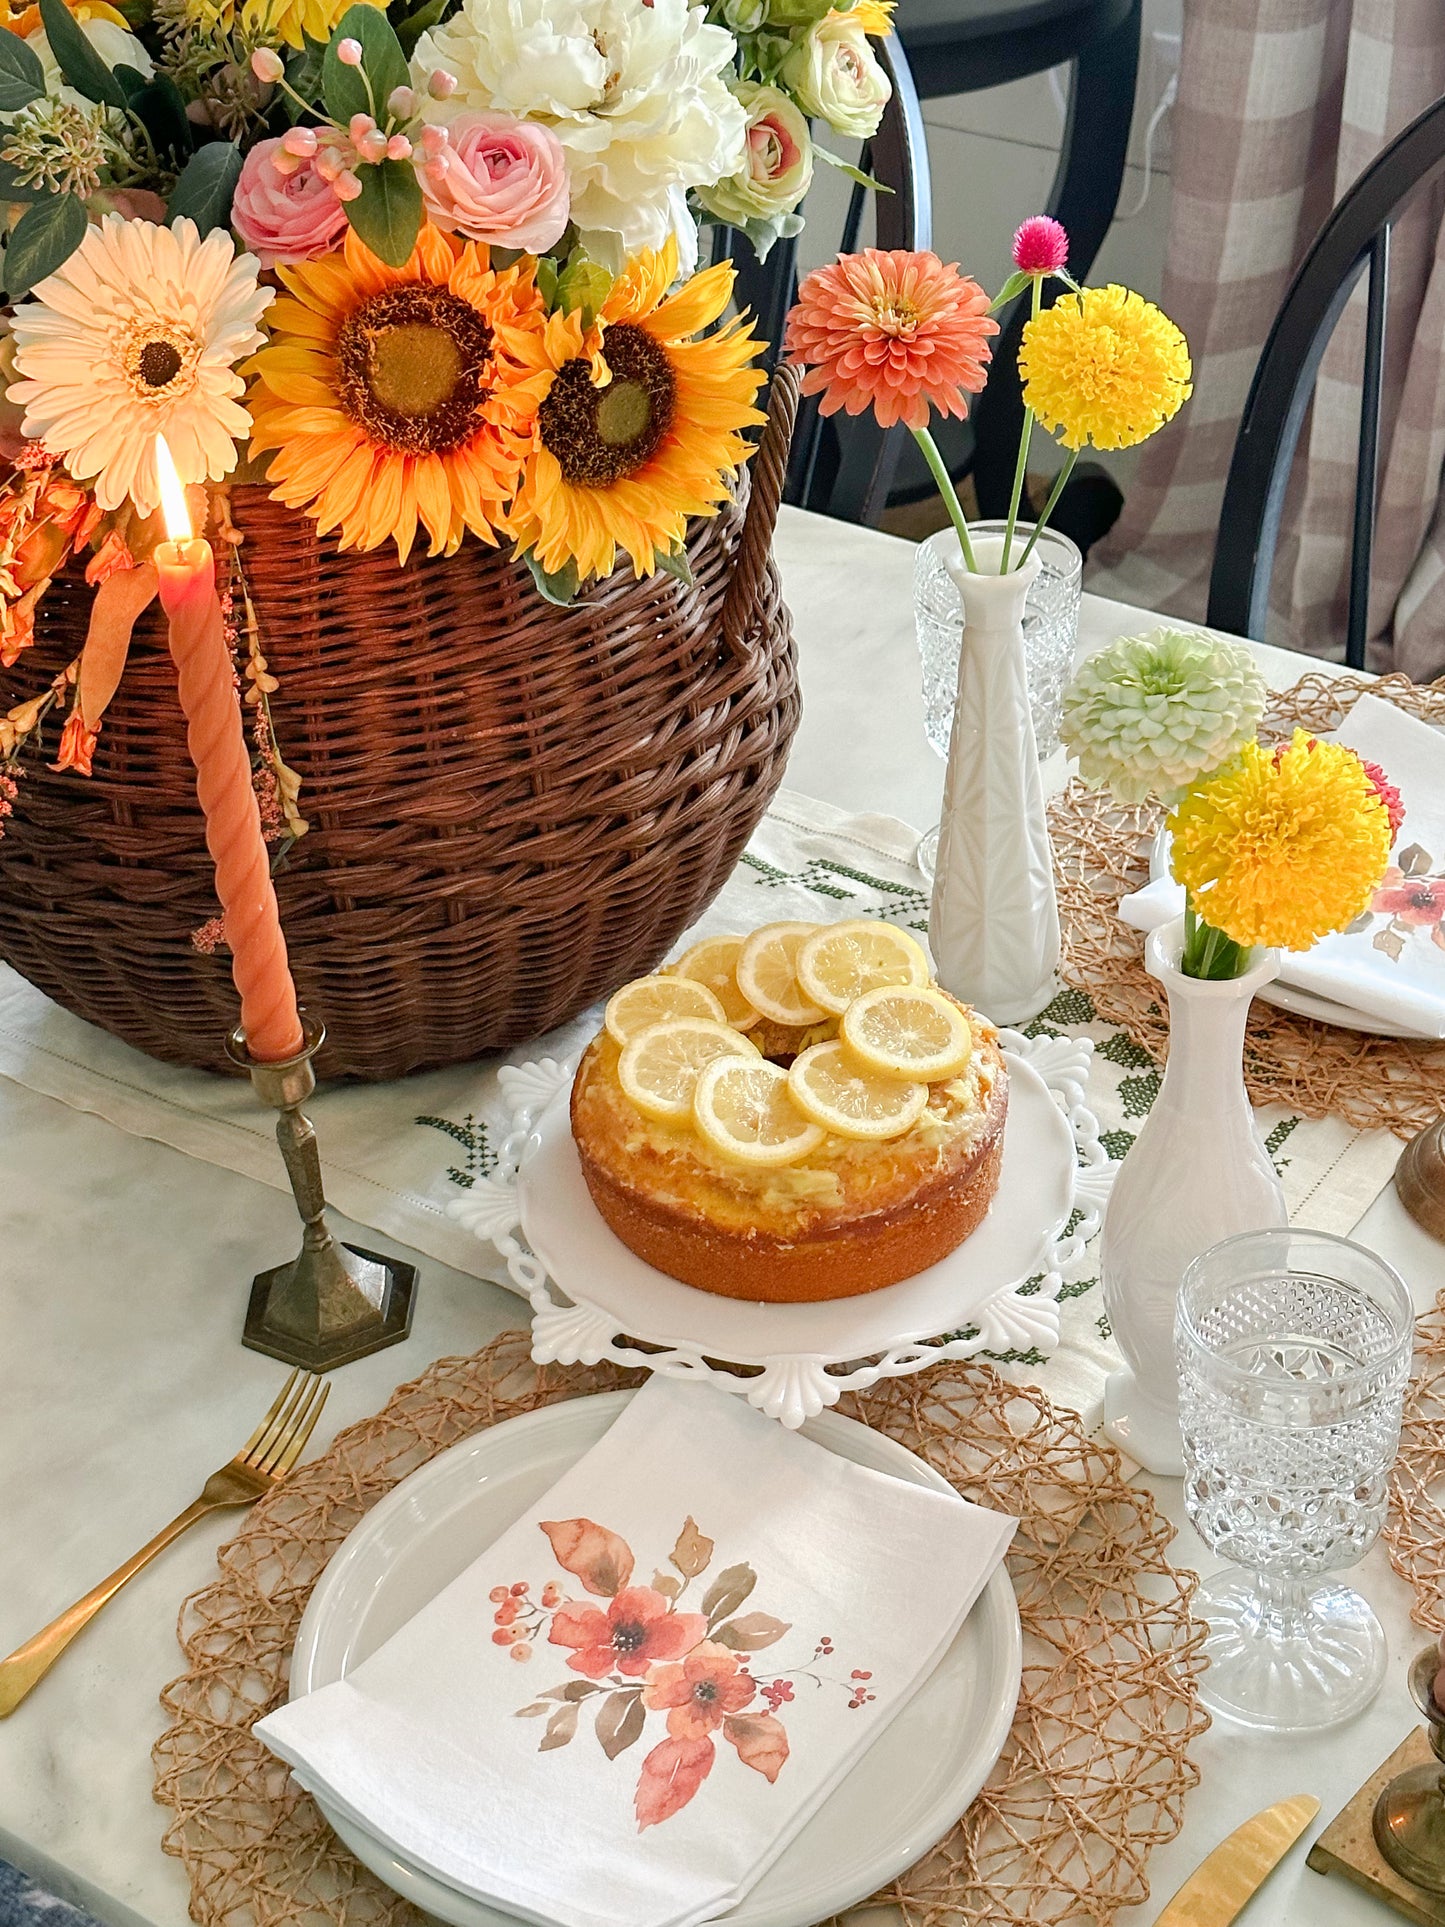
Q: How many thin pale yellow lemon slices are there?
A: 8